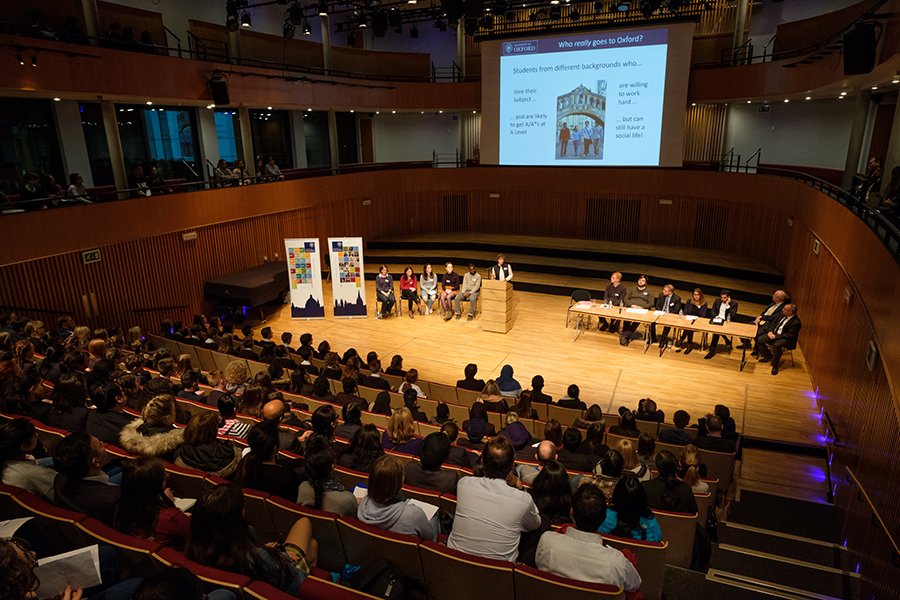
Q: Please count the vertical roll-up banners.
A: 2